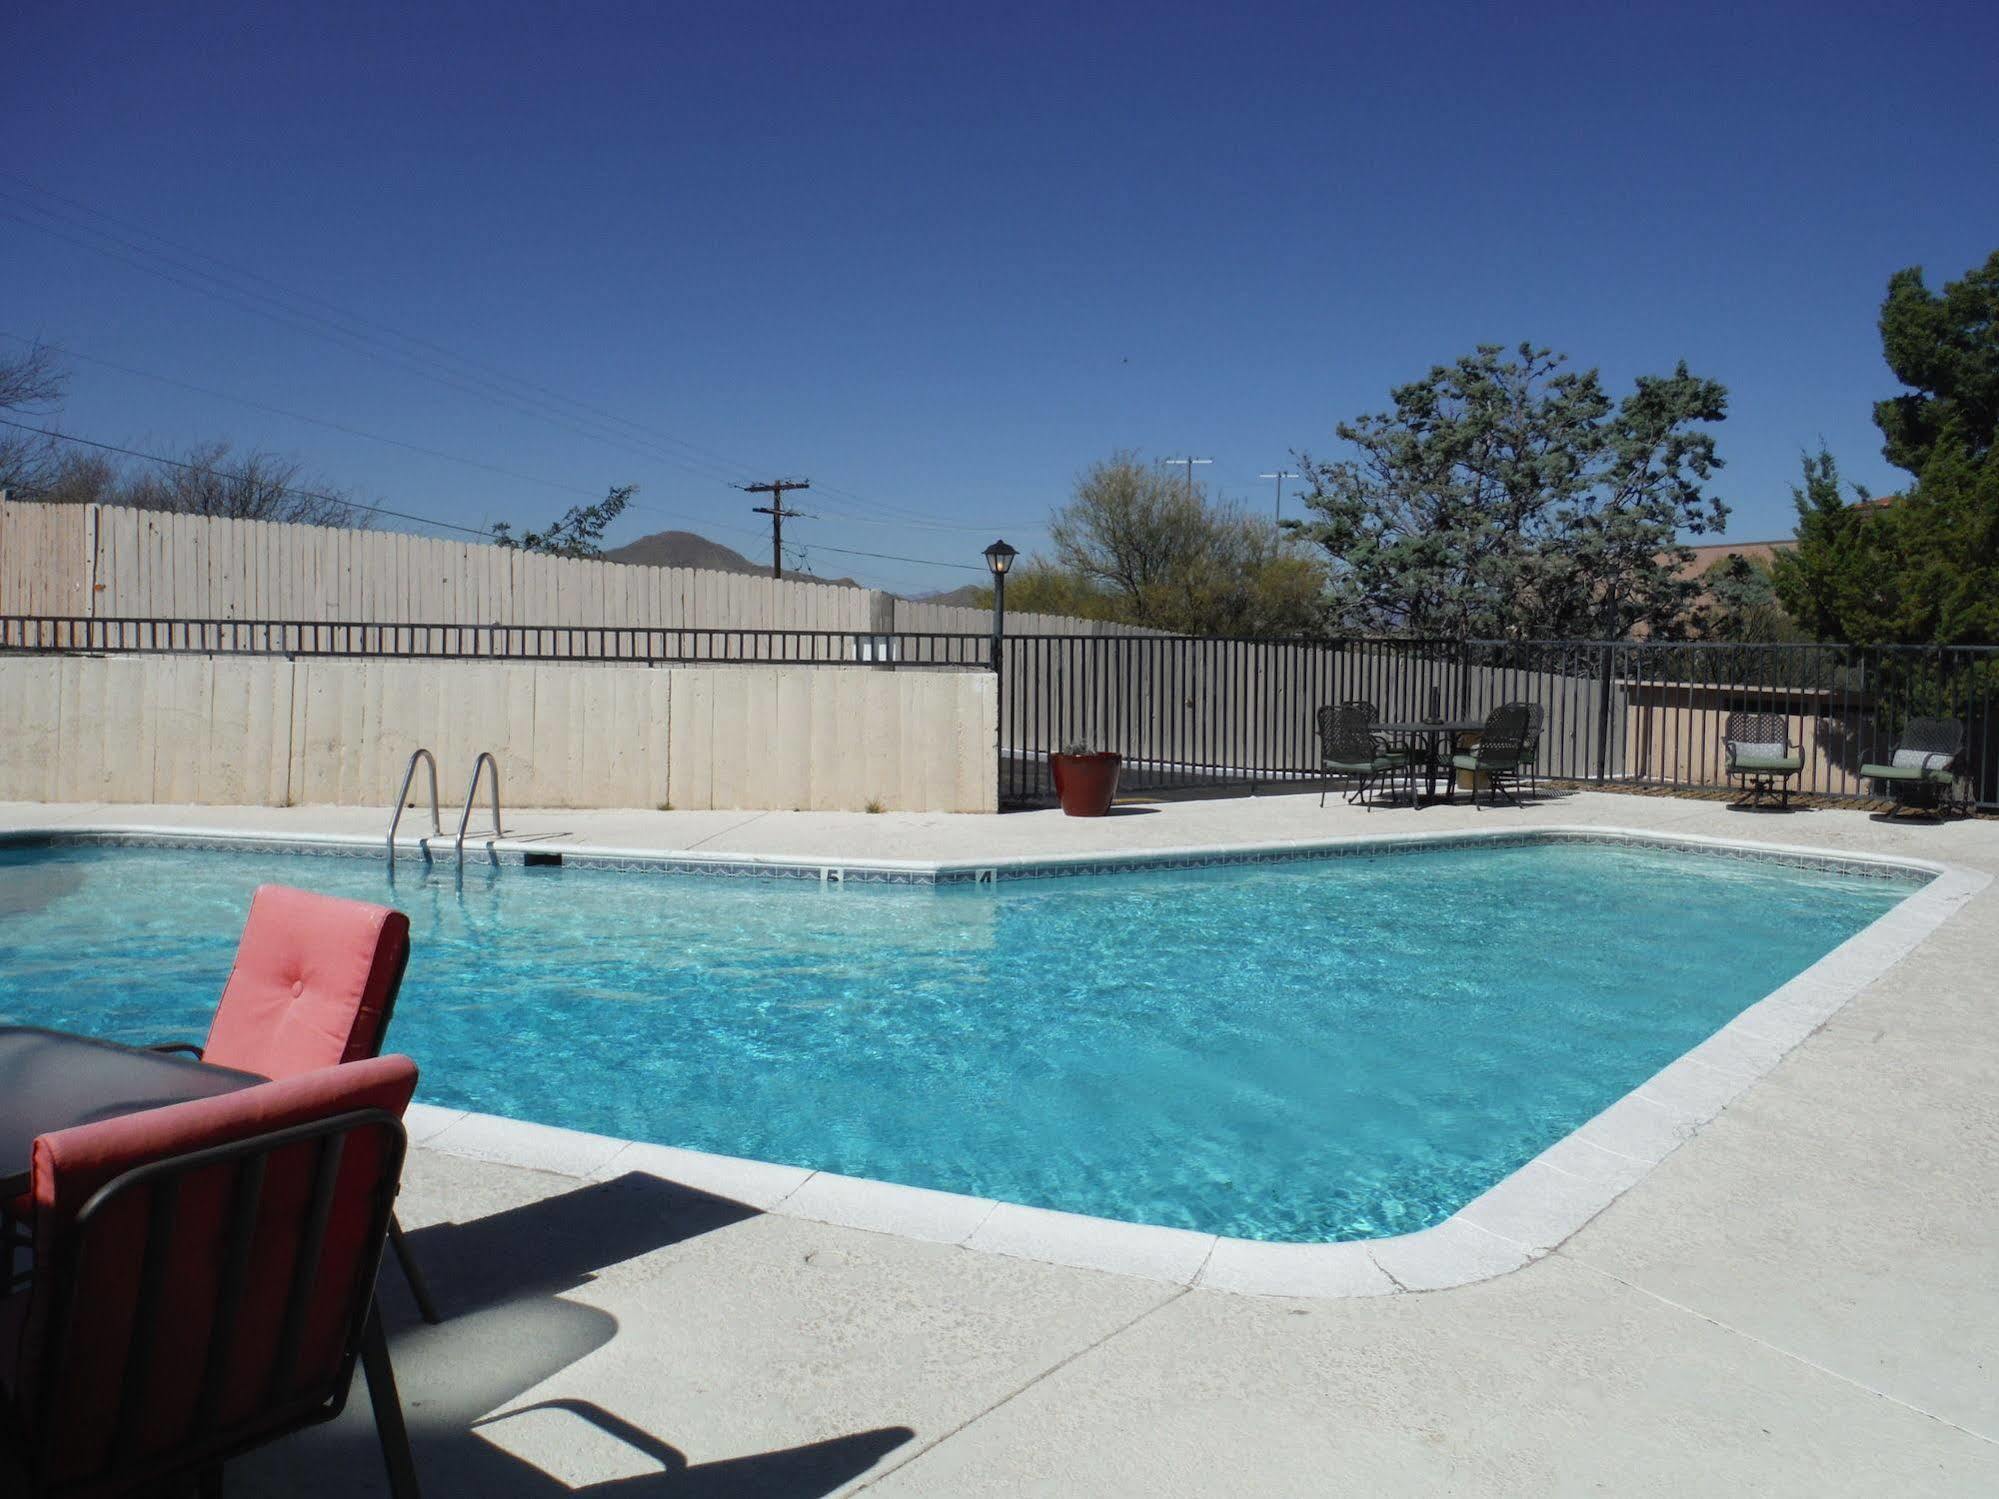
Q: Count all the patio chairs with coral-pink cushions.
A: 2